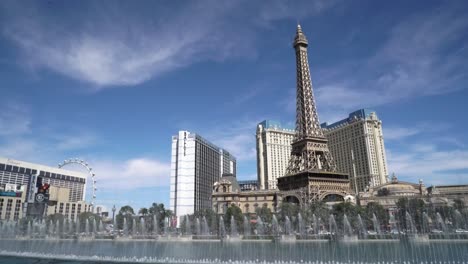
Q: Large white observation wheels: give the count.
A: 1